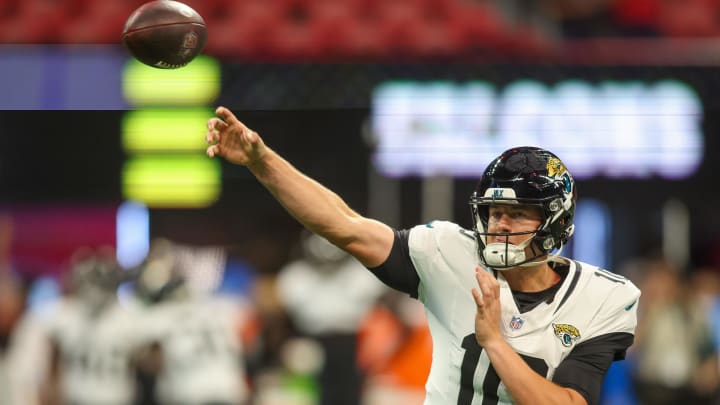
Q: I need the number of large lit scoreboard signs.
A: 2